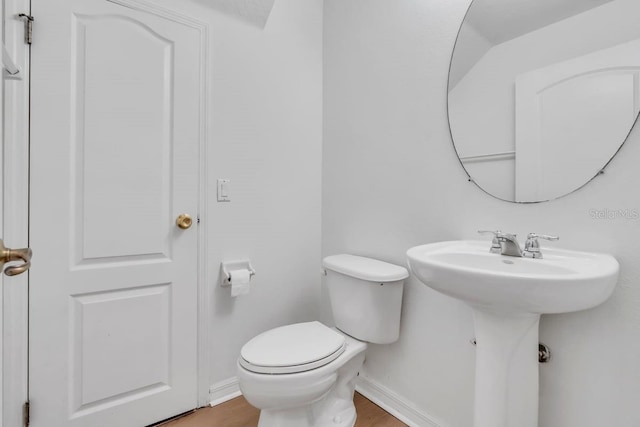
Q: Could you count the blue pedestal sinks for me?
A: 0